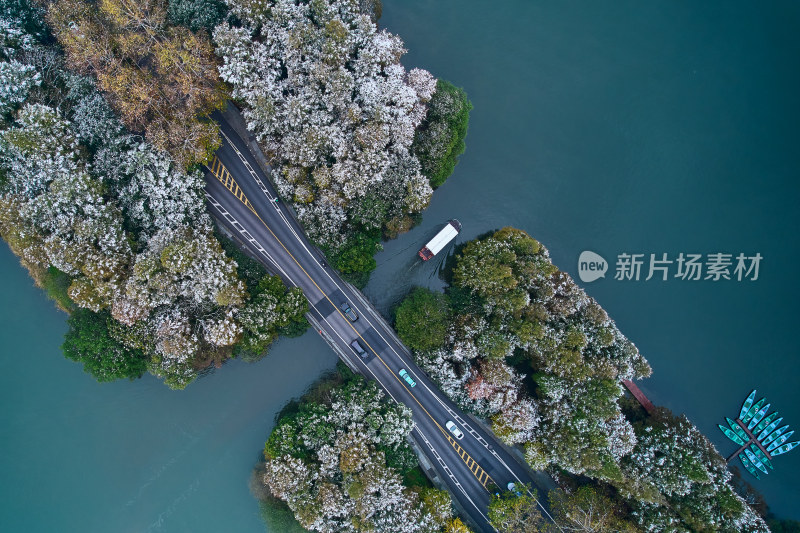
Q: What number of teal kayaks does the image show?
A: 13